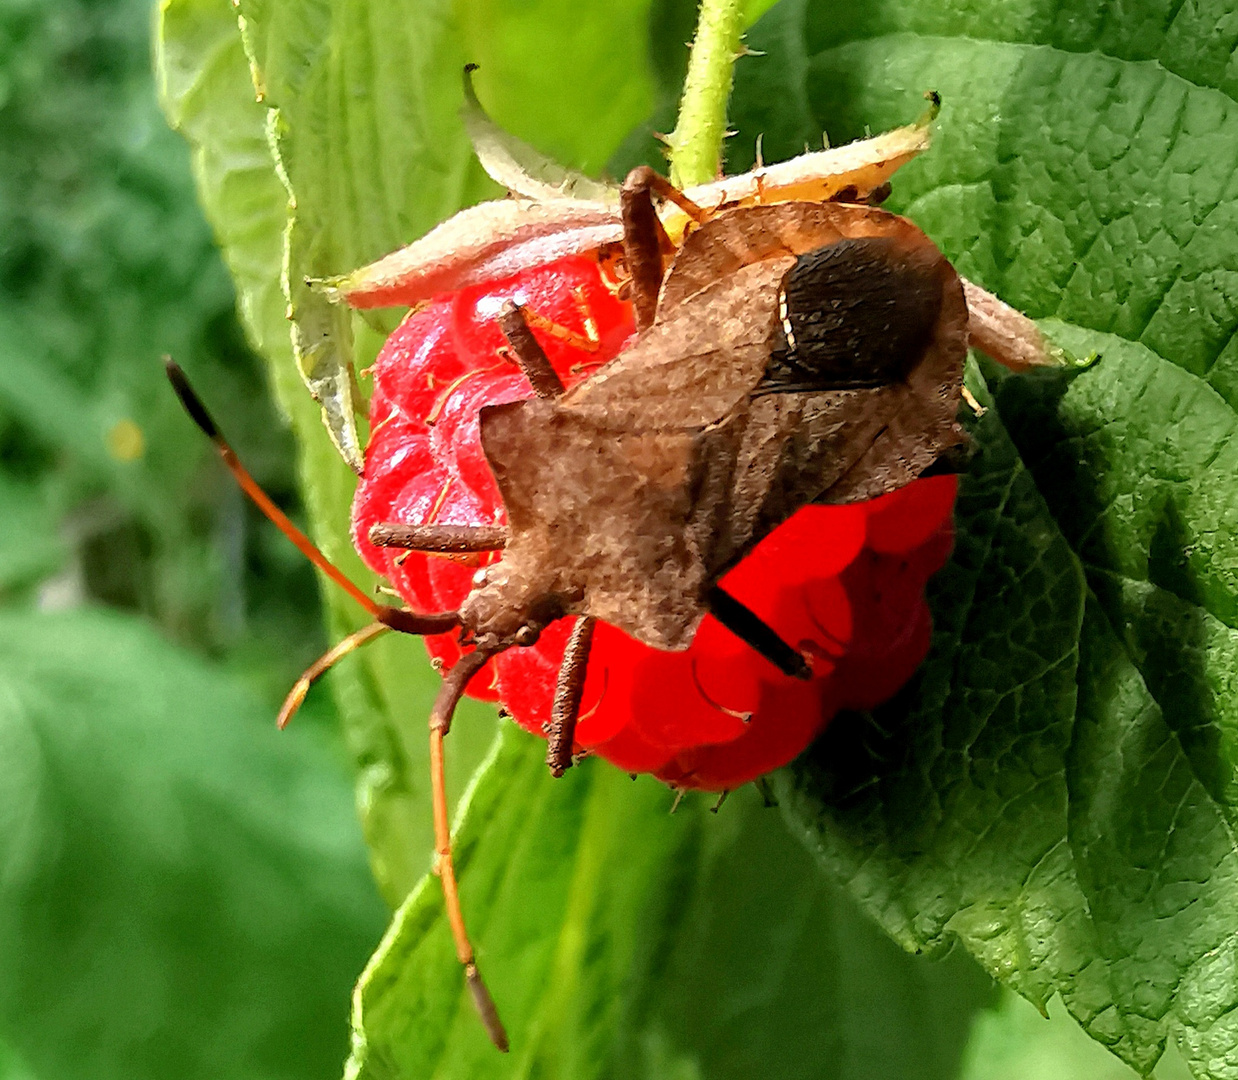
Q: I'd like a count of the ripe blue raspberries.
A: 0